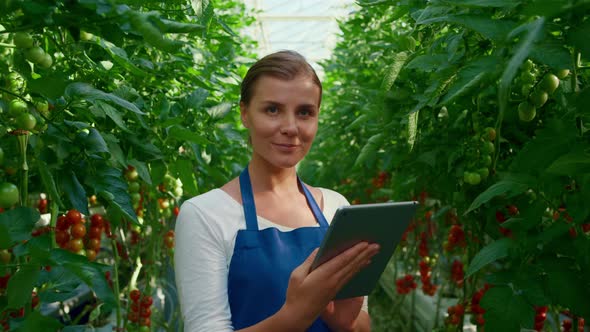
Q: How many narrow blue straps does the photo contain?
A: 2